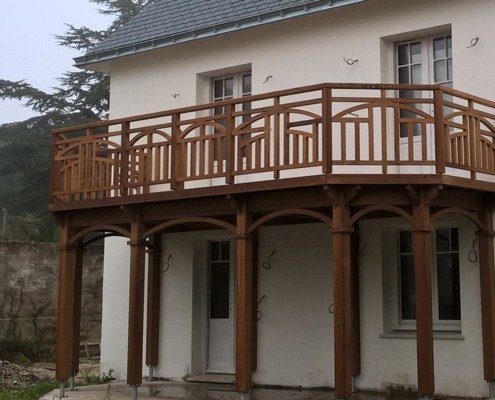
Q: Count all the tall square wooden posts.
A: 10